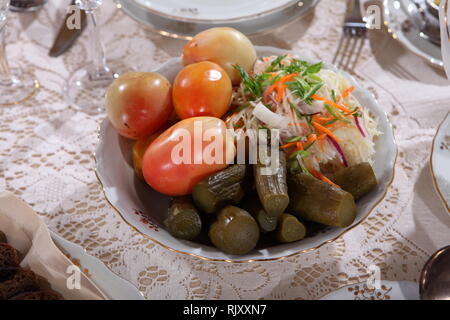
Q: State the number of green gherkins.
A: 8